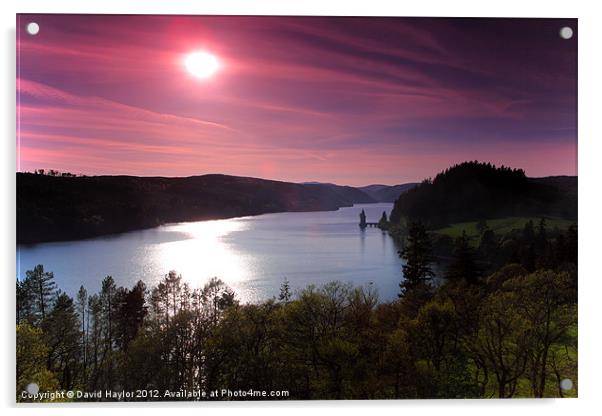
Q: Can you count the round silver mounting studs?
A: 4